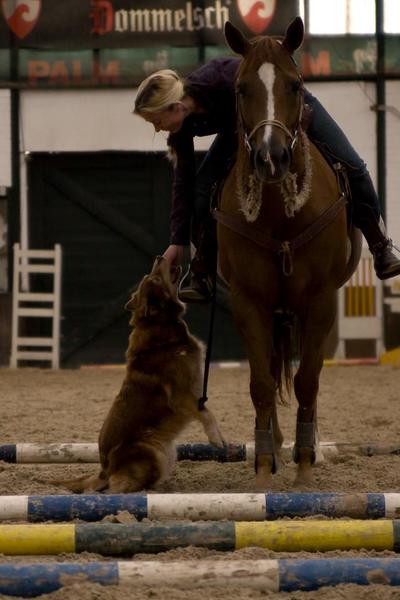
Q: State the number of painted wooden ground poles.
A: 4